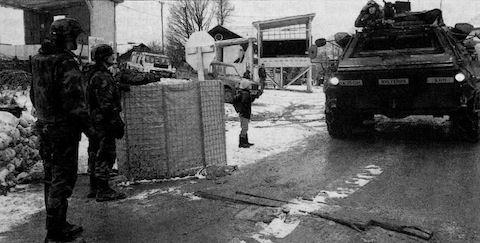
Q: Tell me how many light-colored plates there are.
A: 3